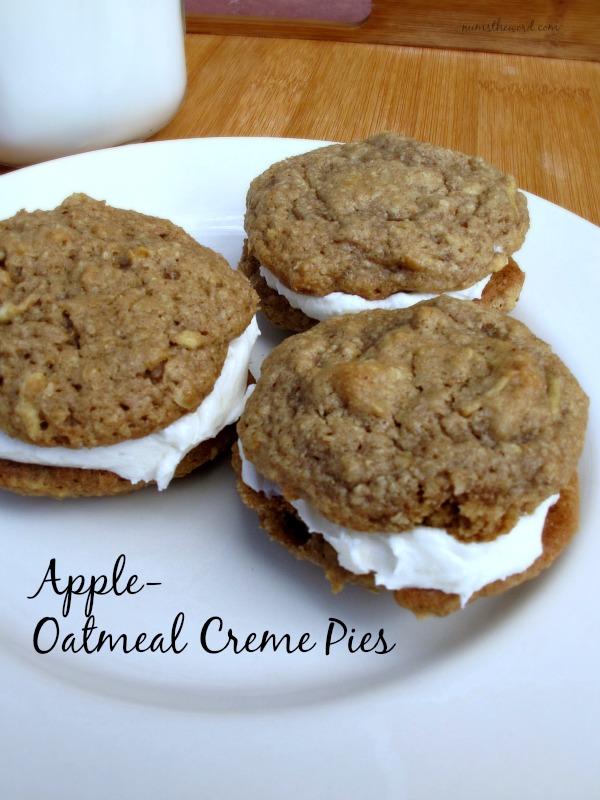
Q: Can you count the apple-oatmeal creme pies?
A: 3